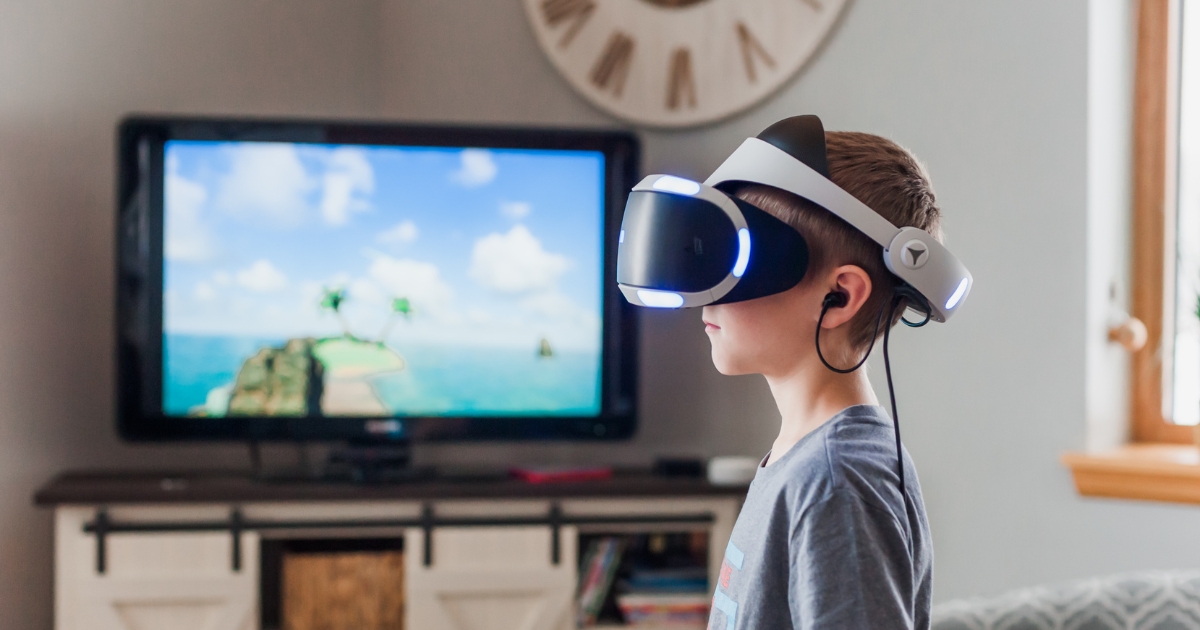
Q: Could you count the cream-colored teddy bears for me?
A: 0